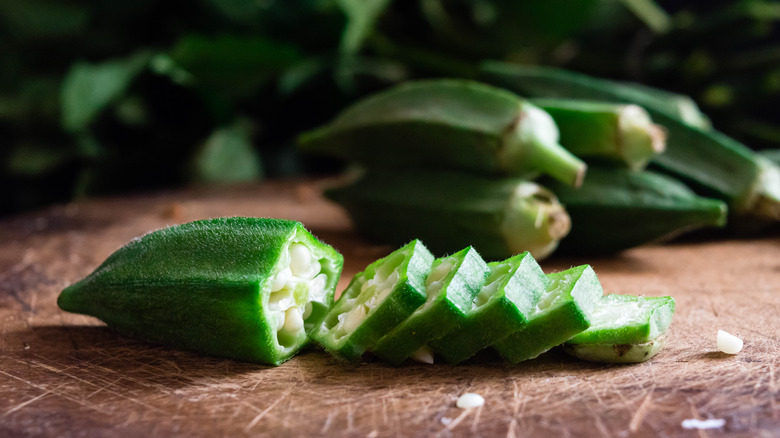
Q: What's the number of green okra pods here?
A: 7